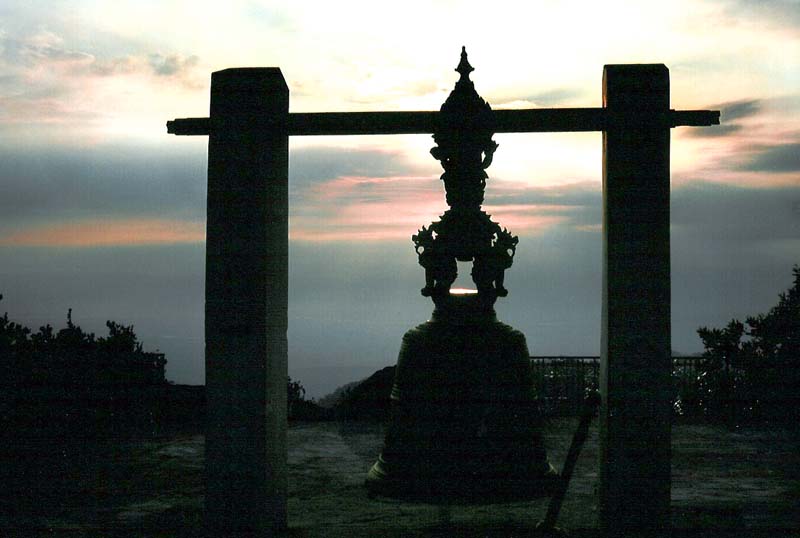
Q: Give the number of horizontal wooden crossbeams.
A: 1